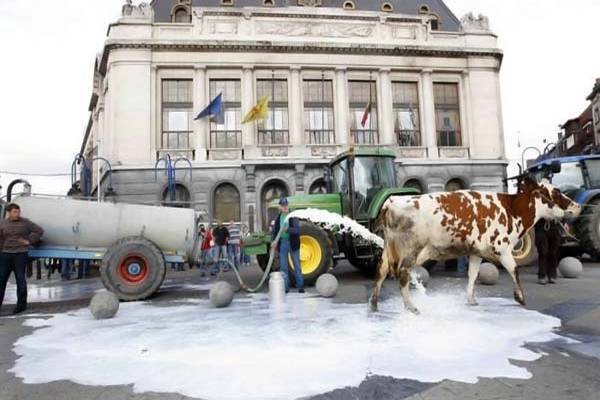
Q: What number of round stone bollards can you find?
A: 6